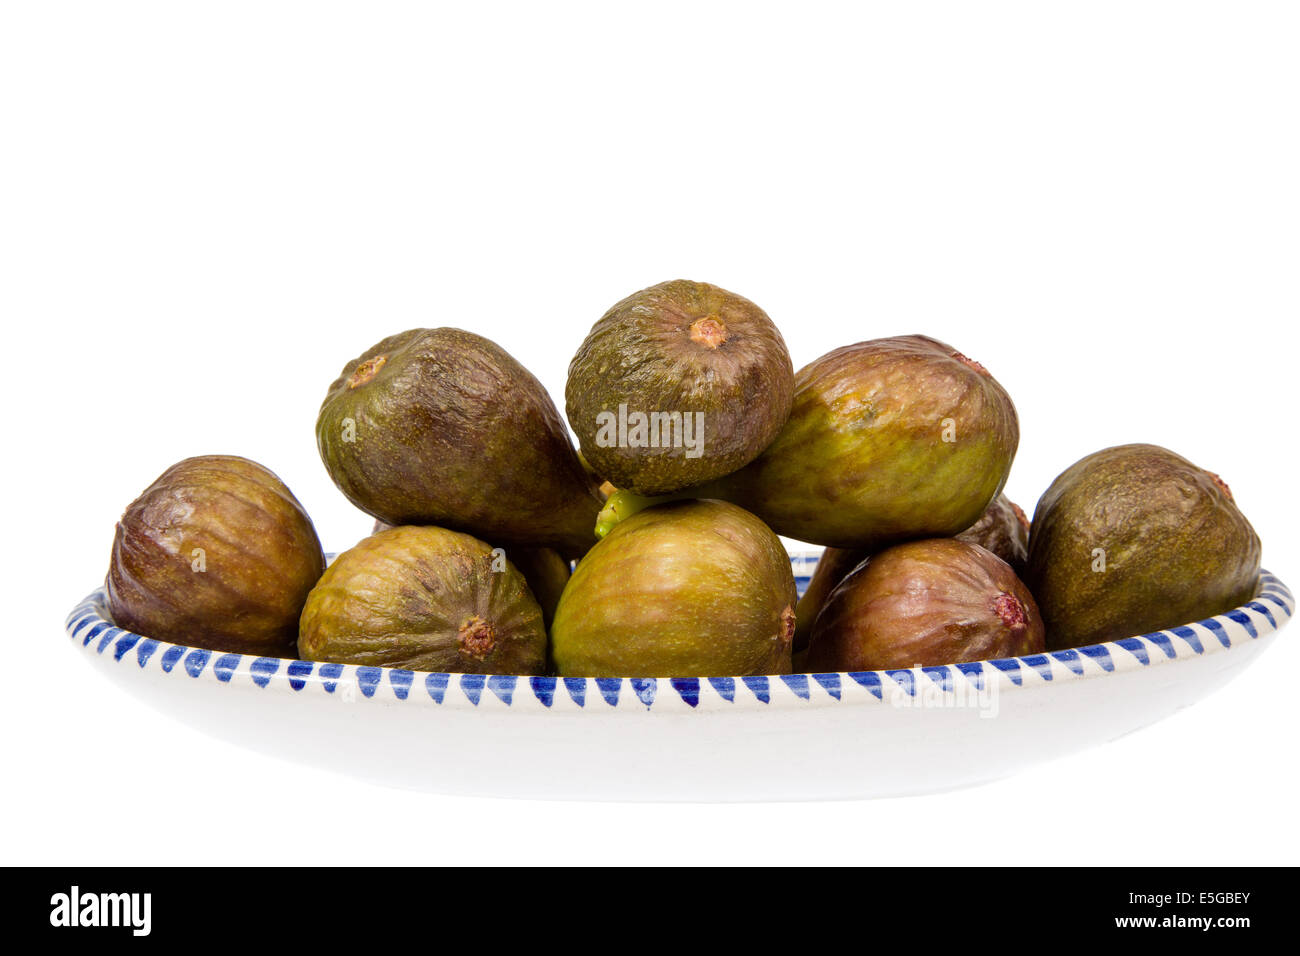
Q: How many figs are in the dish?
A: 10